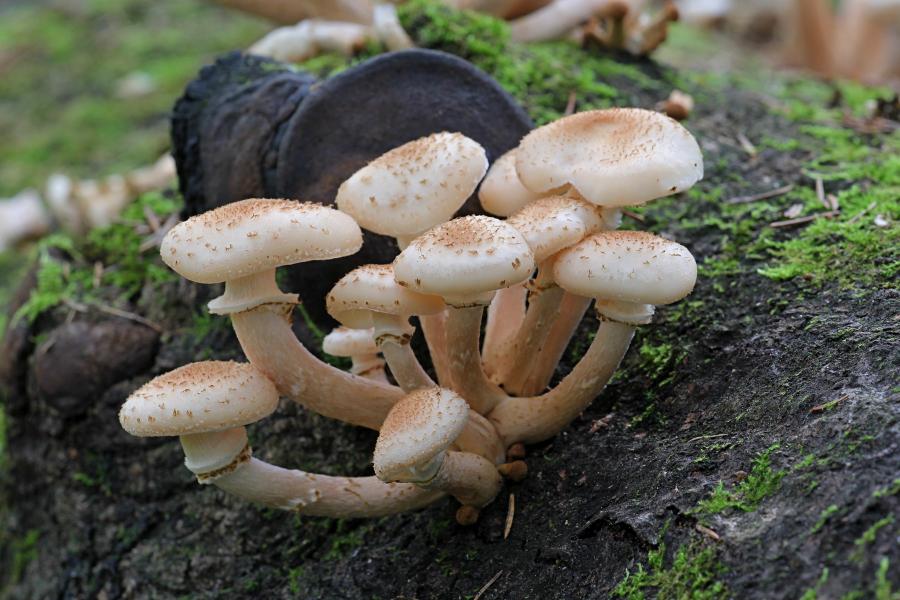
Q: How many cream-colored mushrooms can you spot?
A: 11